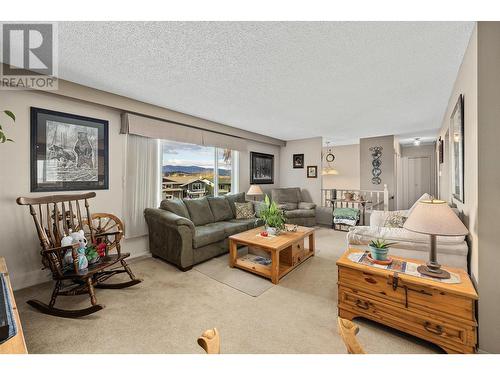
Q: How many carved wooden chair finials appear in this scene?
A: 2